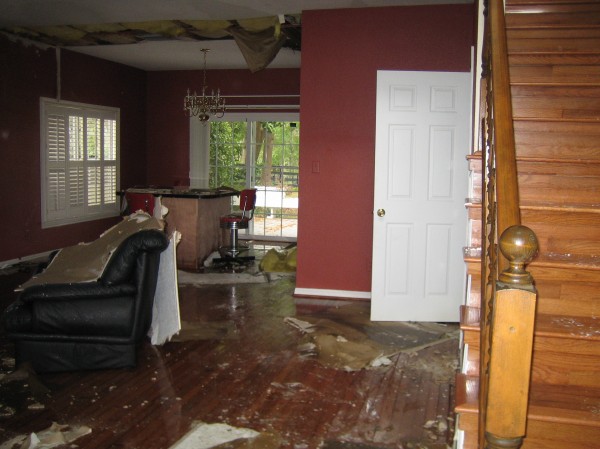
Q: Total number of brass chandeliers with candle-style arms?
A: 1